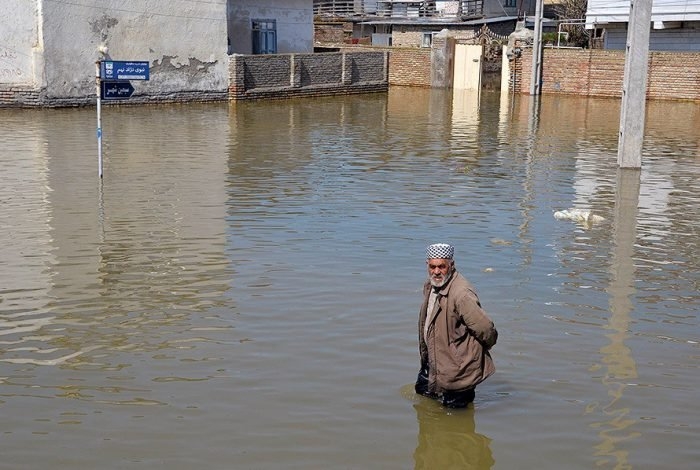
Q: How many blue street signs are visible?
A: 2